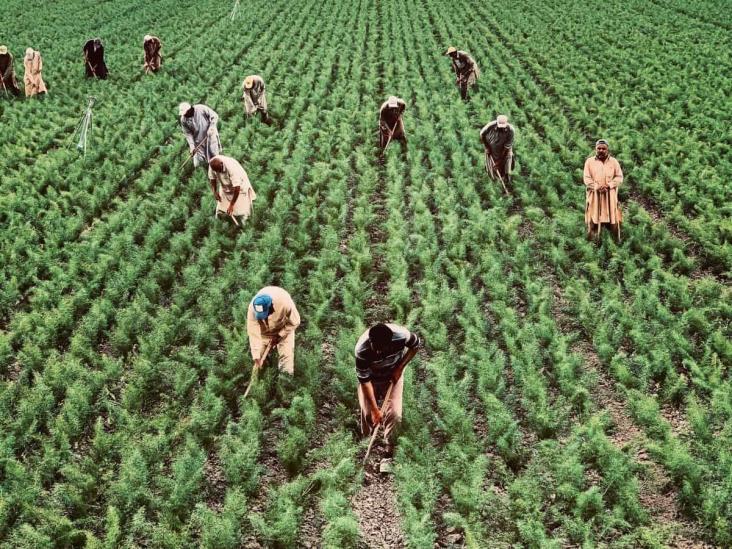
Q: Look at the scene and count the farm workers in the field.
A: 13